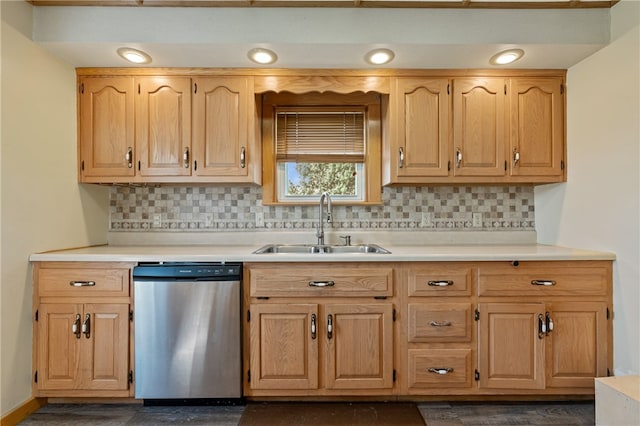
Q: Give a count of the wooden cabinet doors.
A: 12